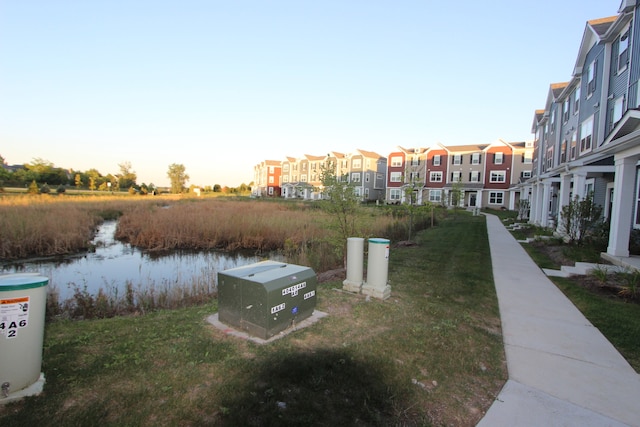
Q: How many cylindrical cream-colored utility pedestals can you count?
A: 3